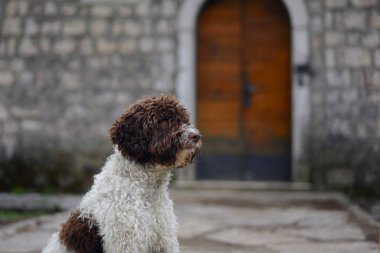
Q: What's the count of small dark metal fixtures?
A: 2